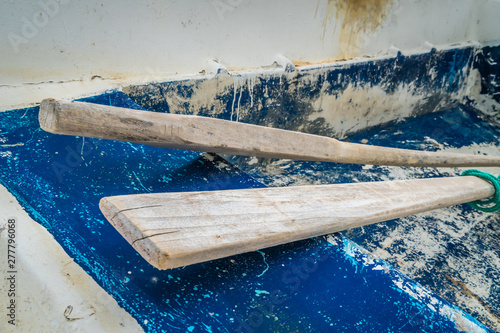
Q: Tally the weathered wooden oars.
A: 2